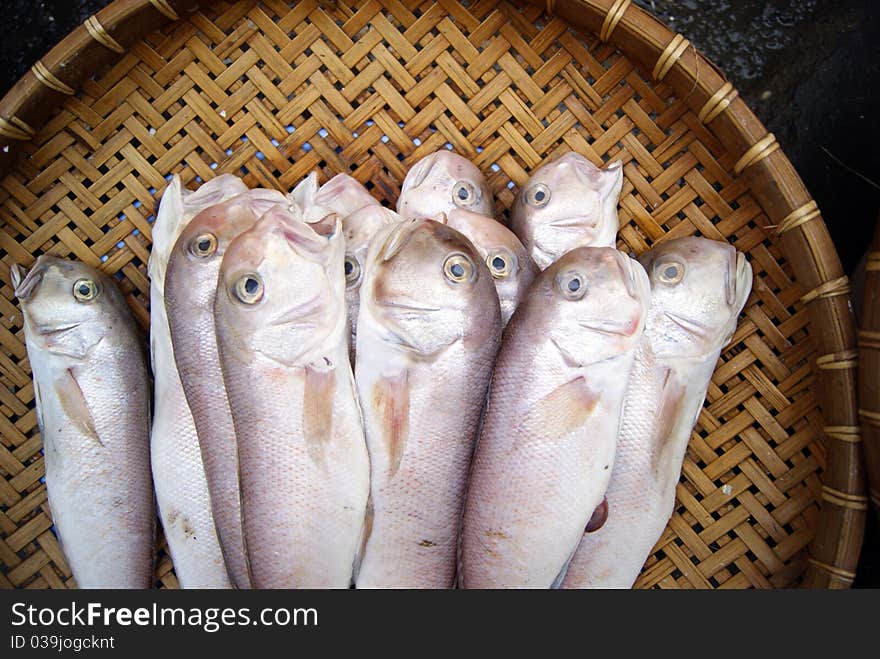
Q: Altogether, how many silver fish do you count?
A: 12